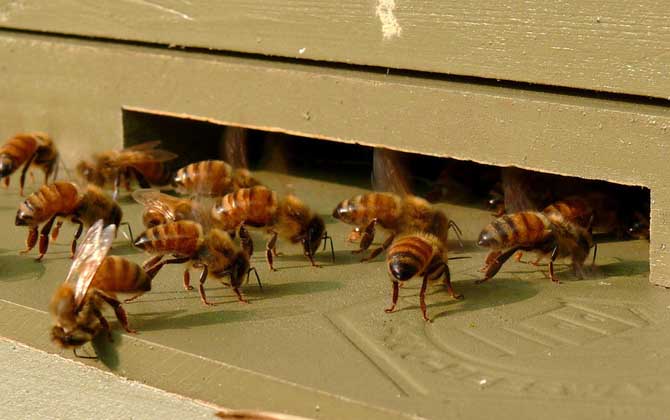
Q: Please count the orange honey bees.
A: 12